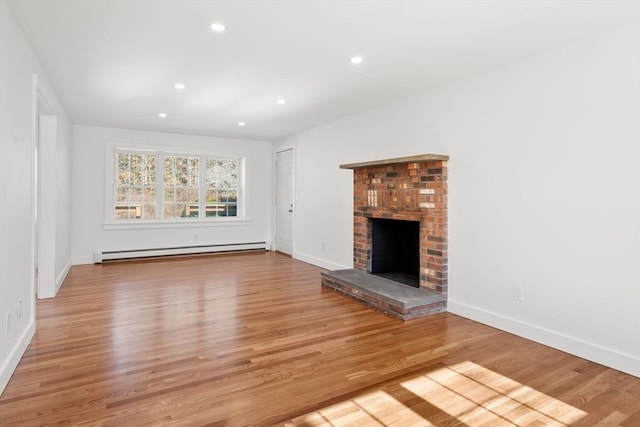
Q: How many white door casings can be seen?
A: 2